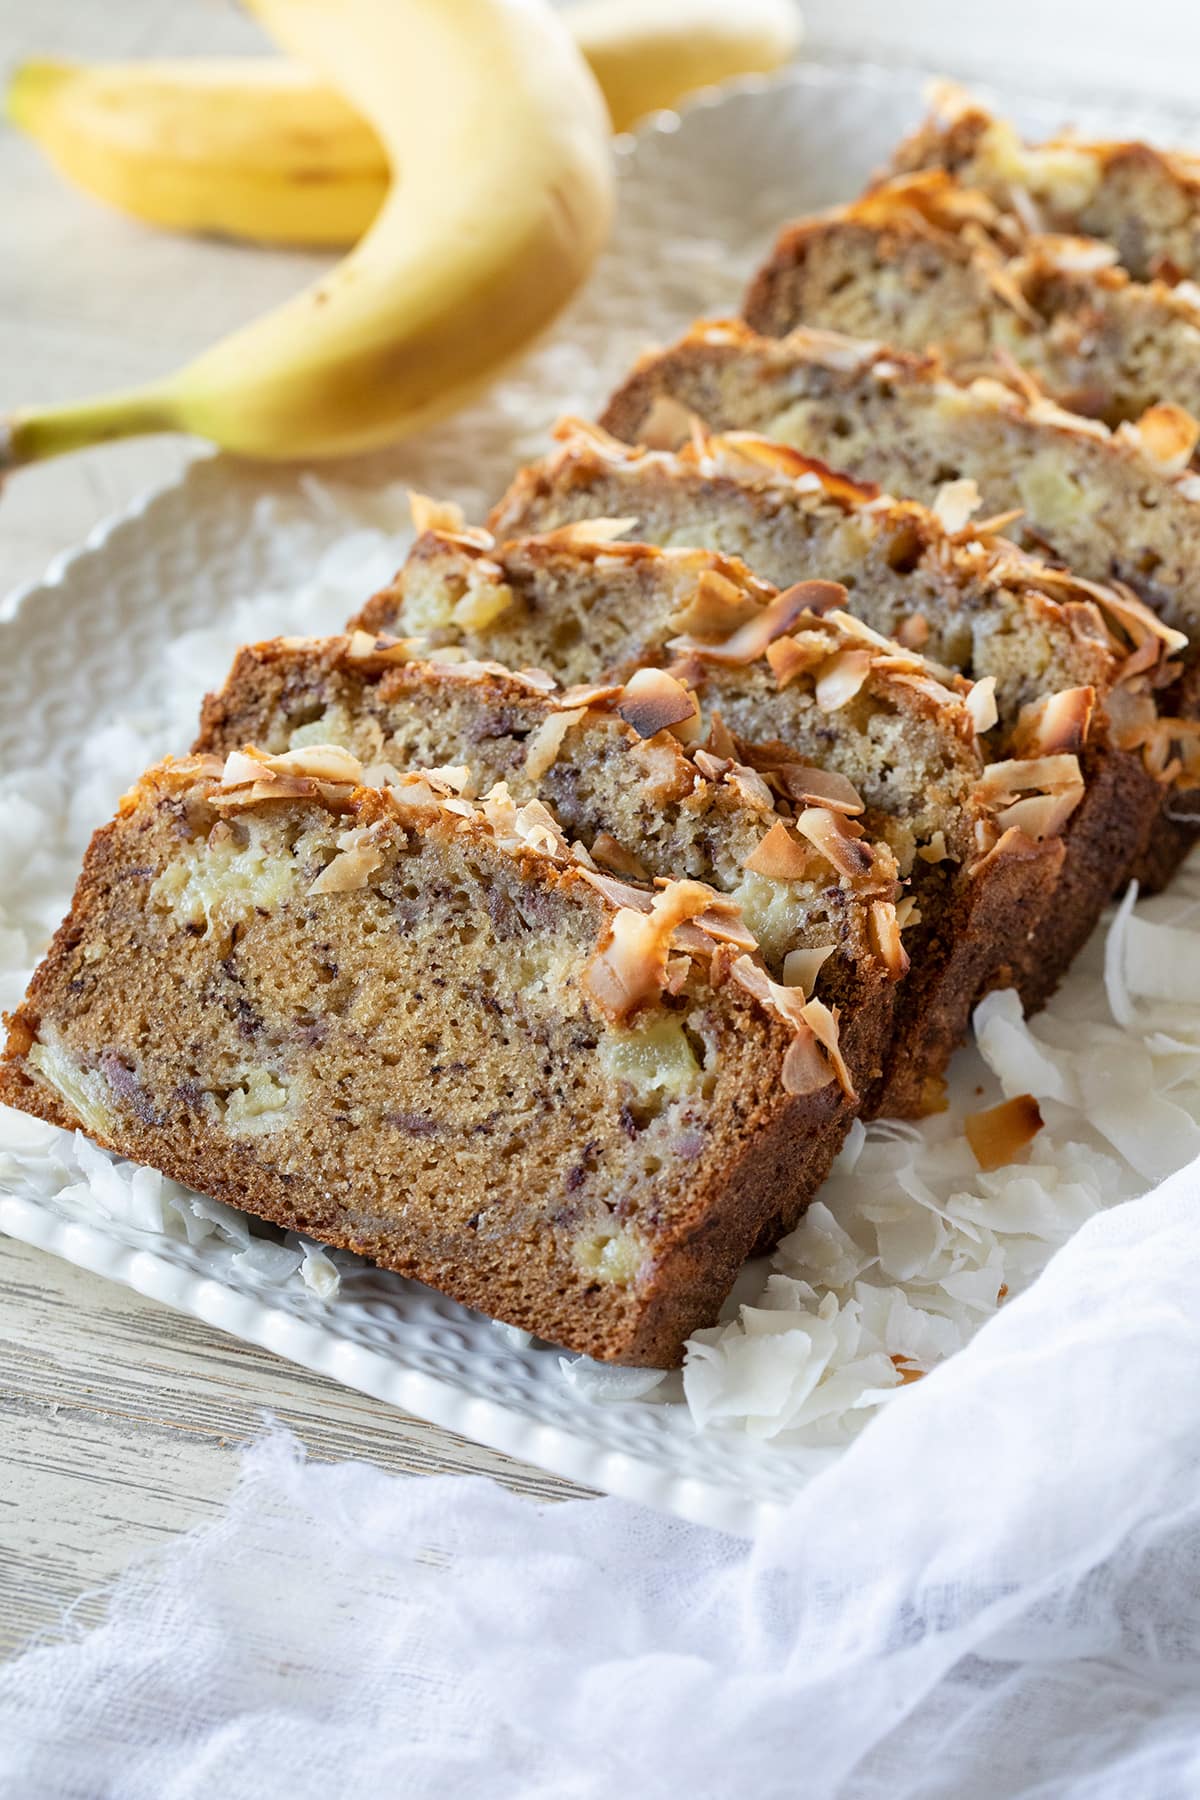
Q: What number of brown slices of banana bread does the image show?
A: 7